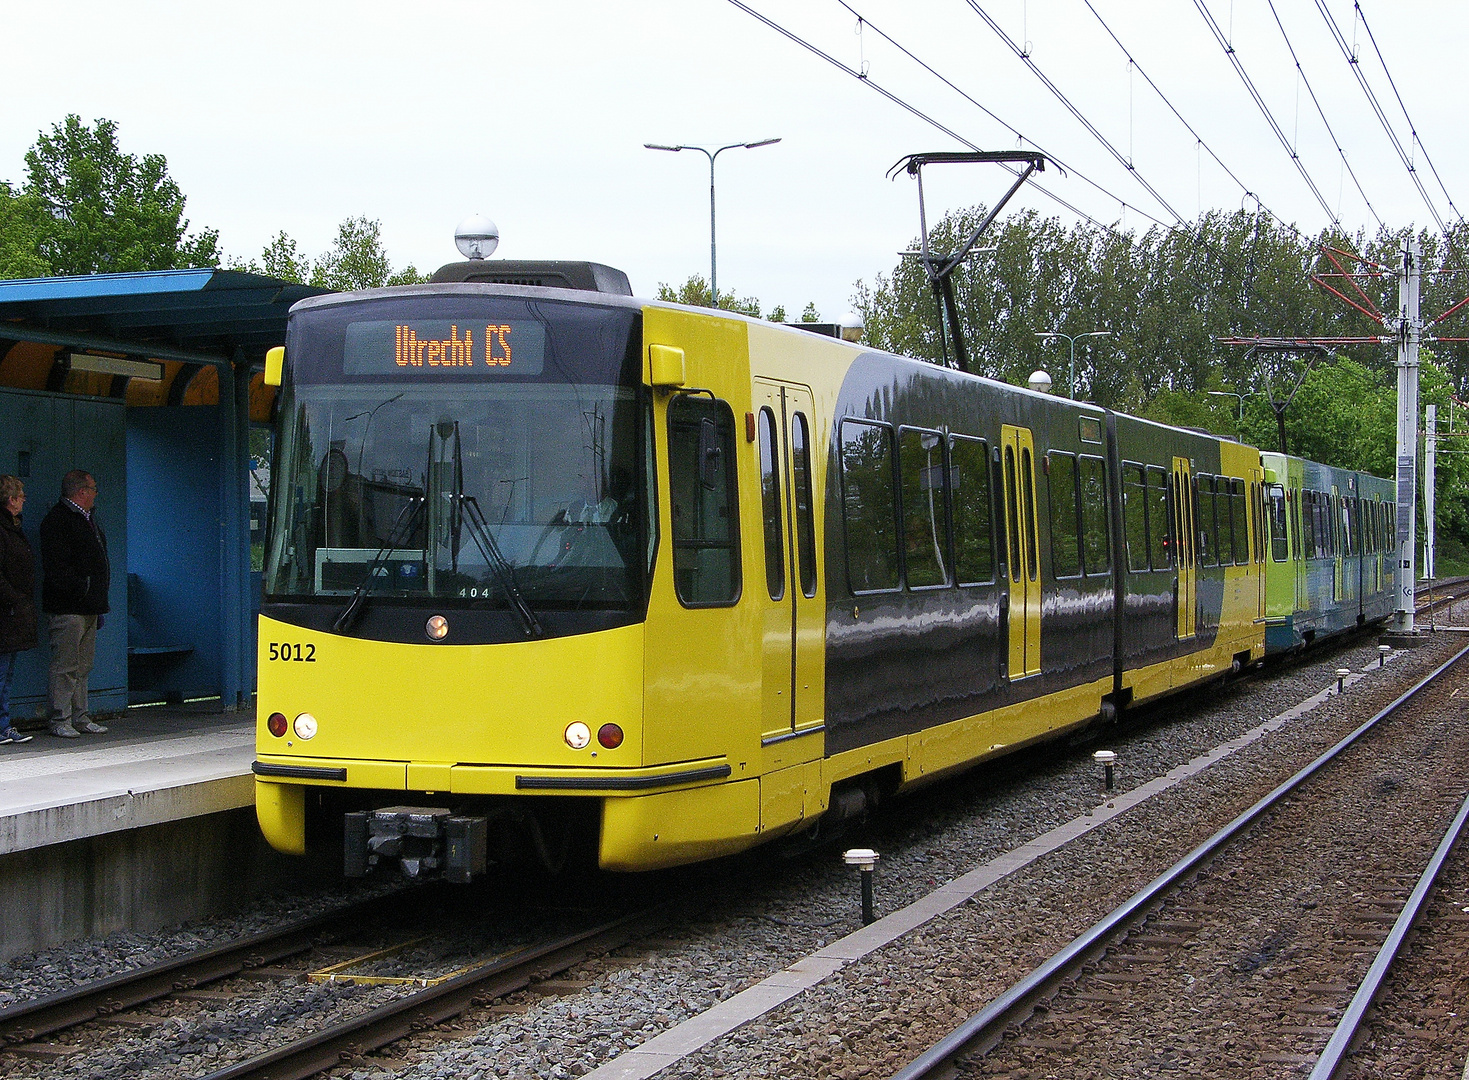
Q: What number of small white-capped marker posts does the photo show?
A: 4